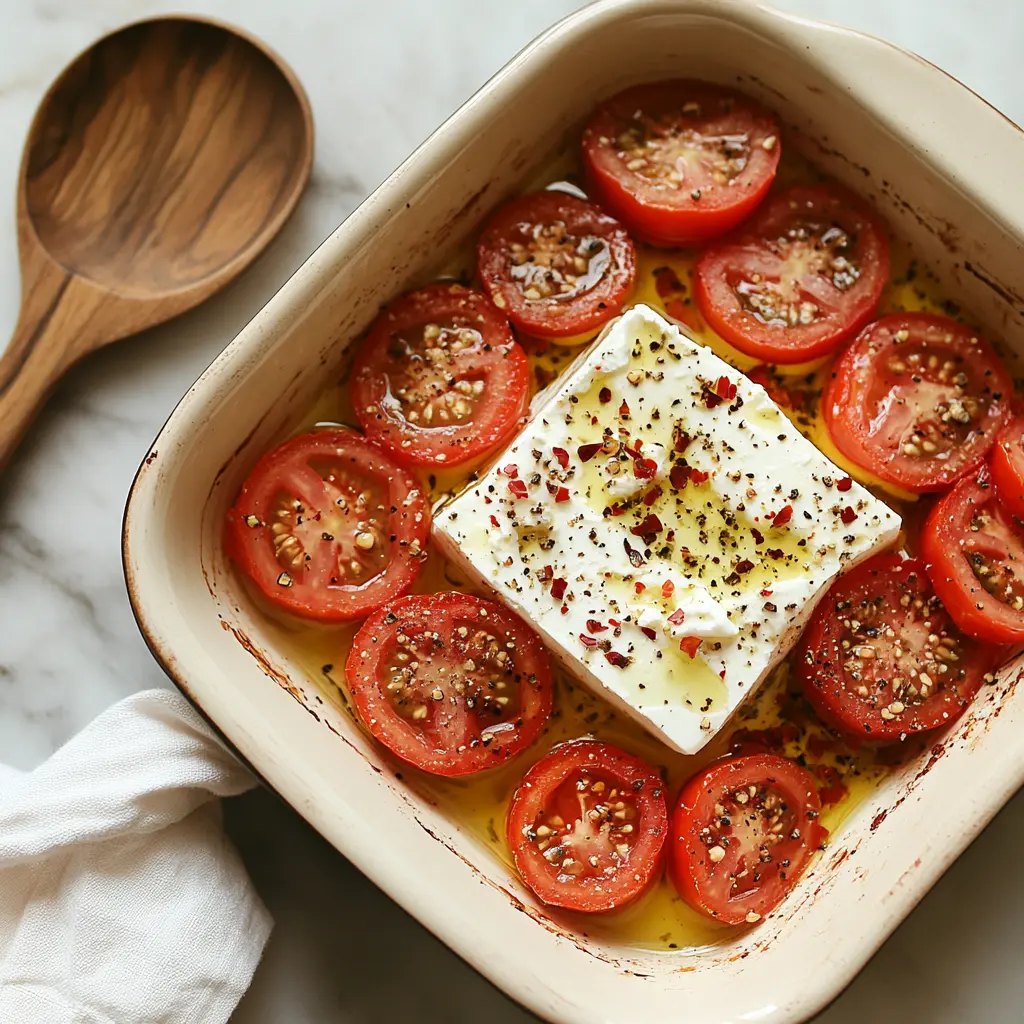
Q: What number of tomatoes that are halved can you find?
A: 12